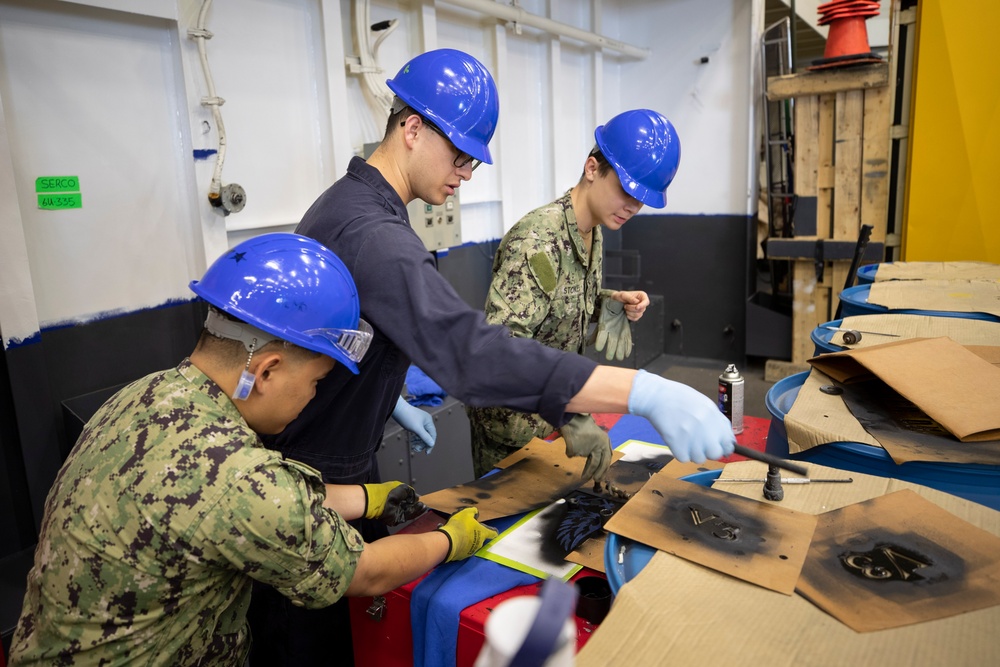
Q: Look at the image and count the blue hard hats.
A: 3